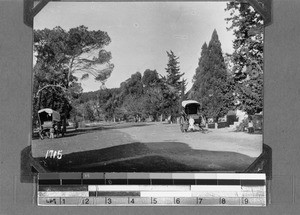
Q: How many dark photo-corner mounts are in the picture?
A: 4